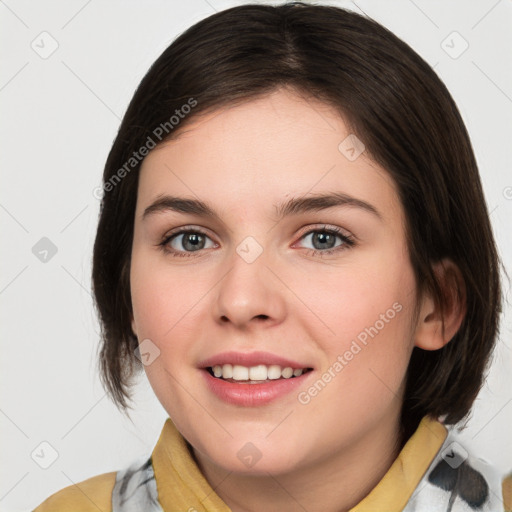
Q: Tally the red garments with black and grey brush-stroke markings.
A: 0